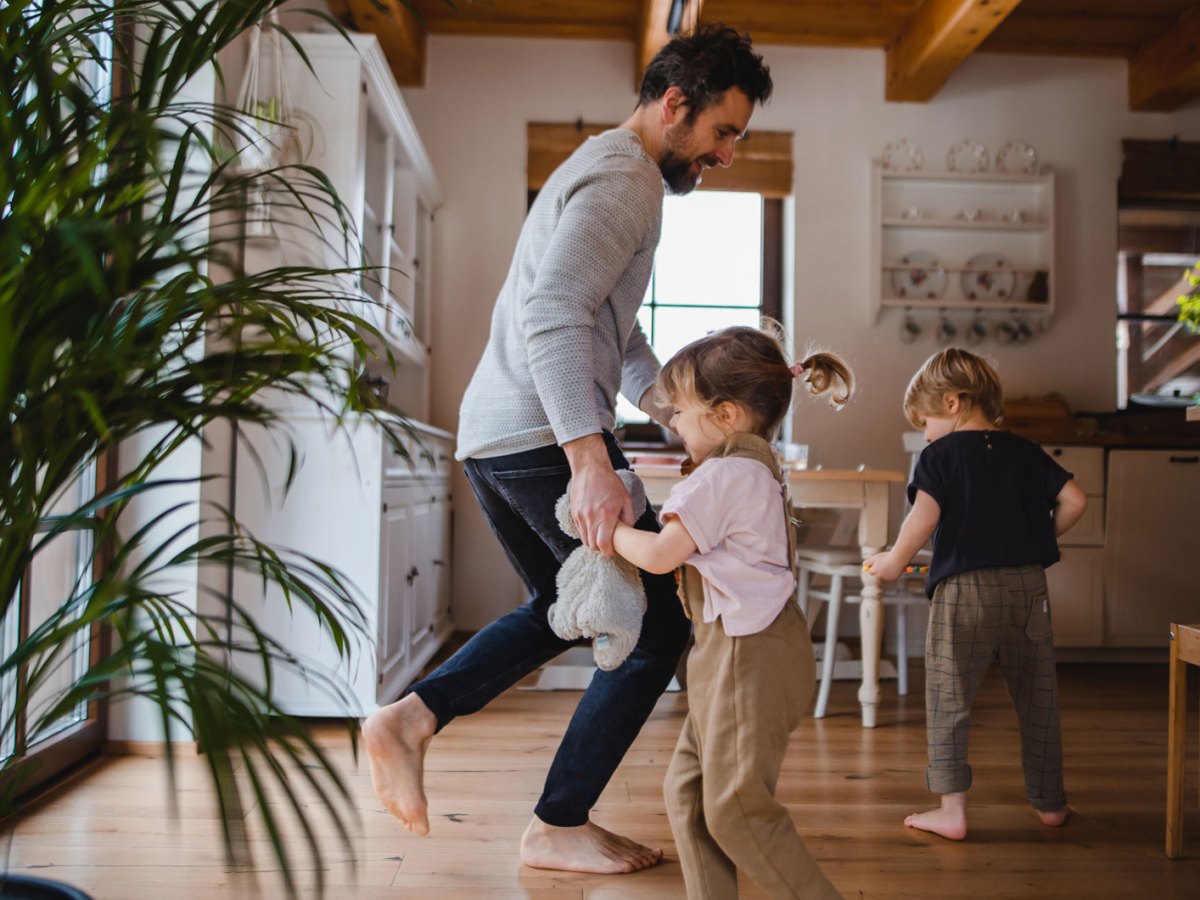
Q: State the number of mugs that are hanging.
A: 5